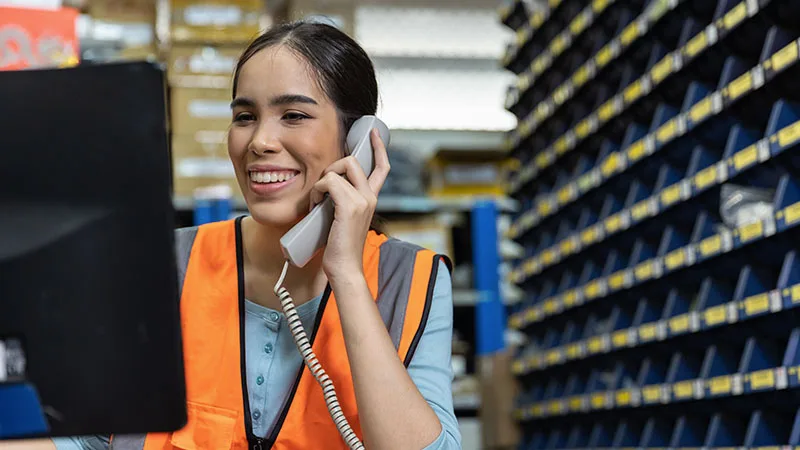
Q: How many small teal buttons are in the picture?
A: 4